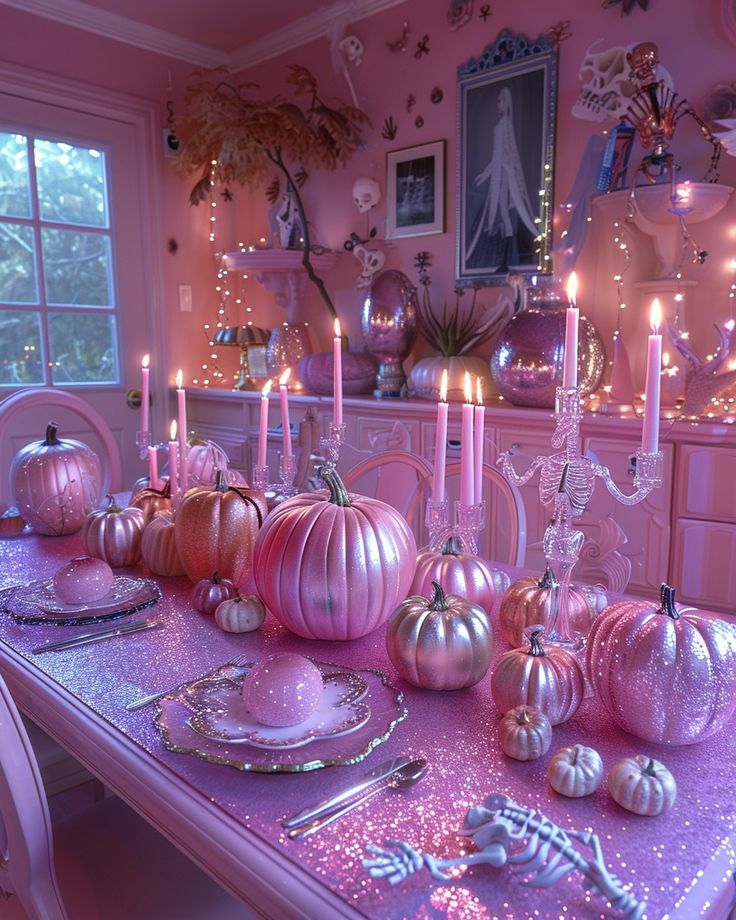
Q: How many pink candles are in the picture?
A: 12